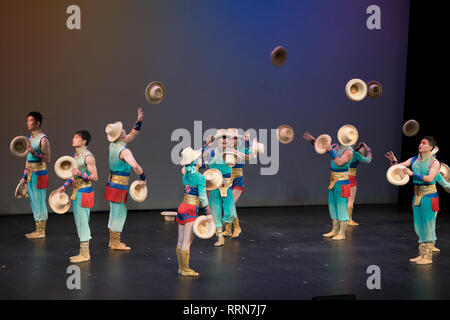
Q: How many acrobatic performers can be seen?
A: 10